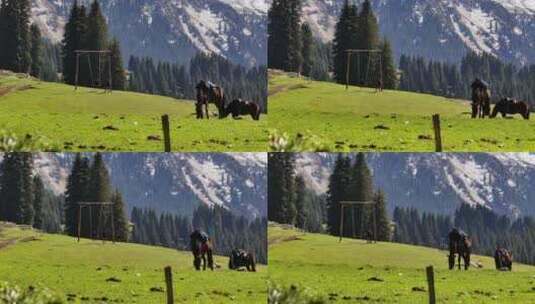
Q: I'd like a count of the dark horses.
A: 8